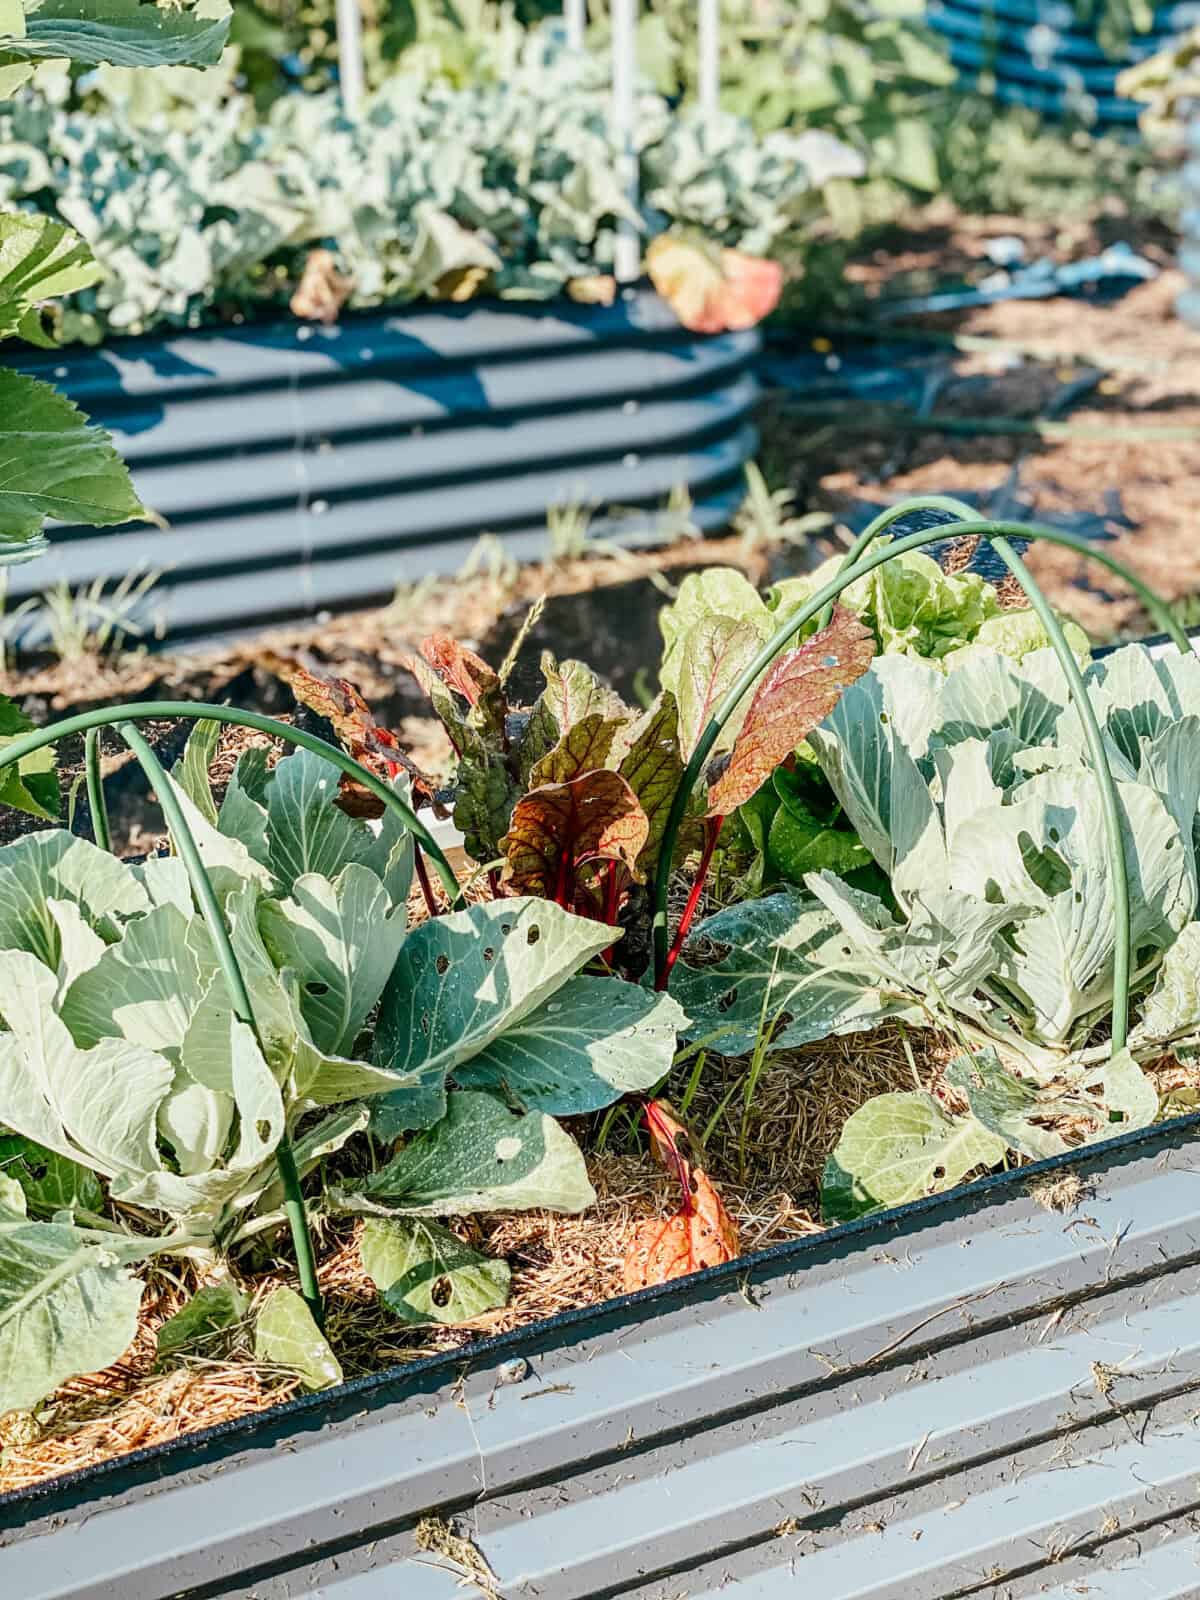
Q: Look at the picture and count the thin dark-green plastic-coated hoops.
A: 4